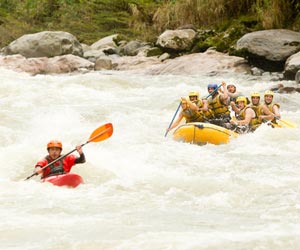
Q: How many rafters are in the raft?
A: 7